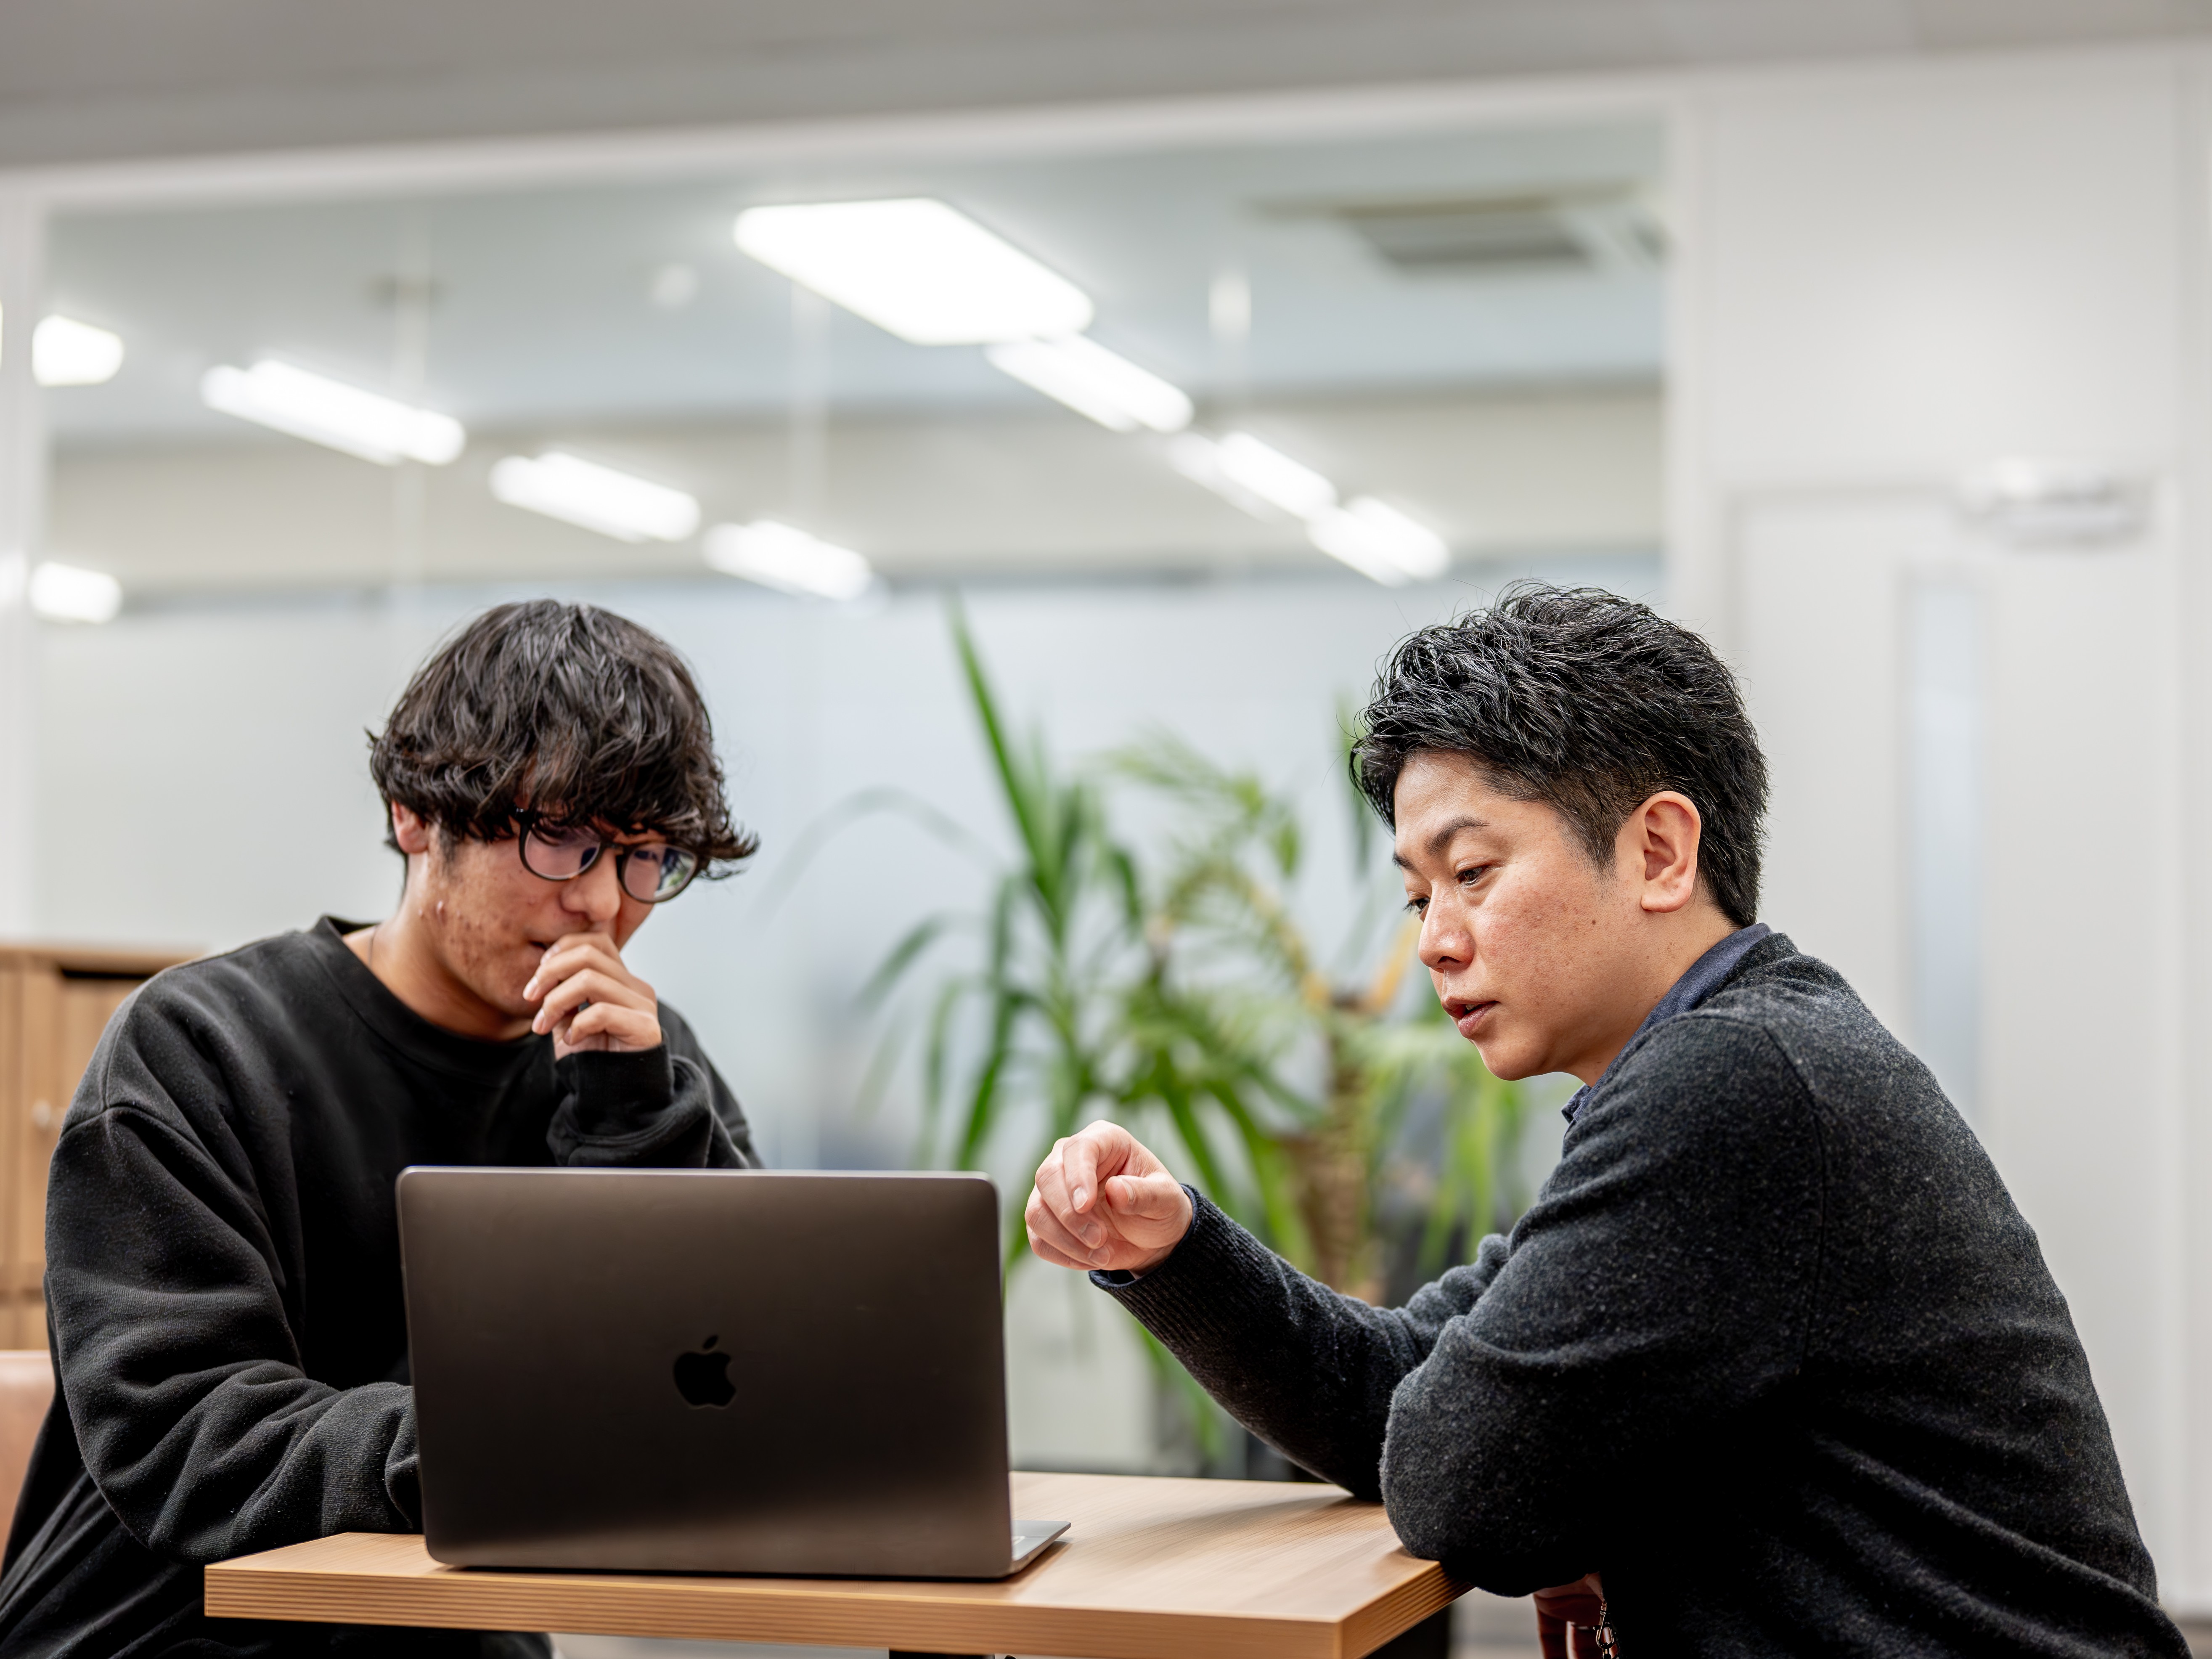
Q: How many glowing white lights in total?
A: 9